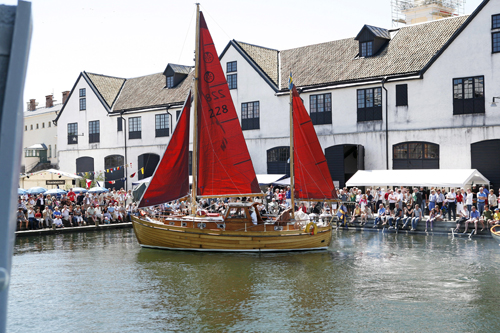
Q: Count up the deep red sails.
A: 3